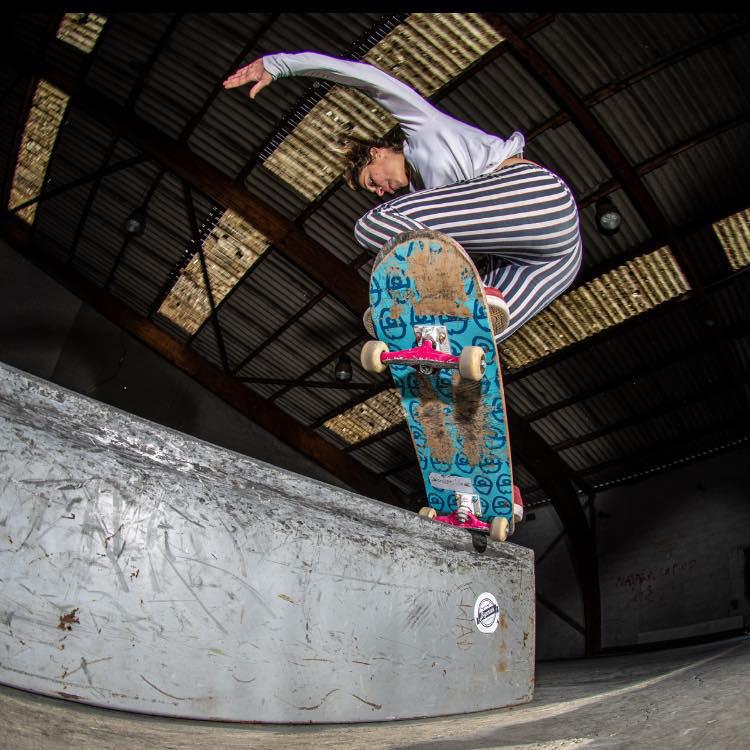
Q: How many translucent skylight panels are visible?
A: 7